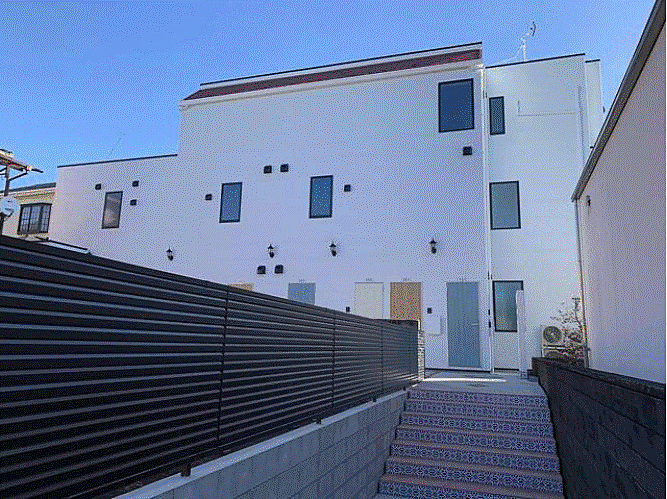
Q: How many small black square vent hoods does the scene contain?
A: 10